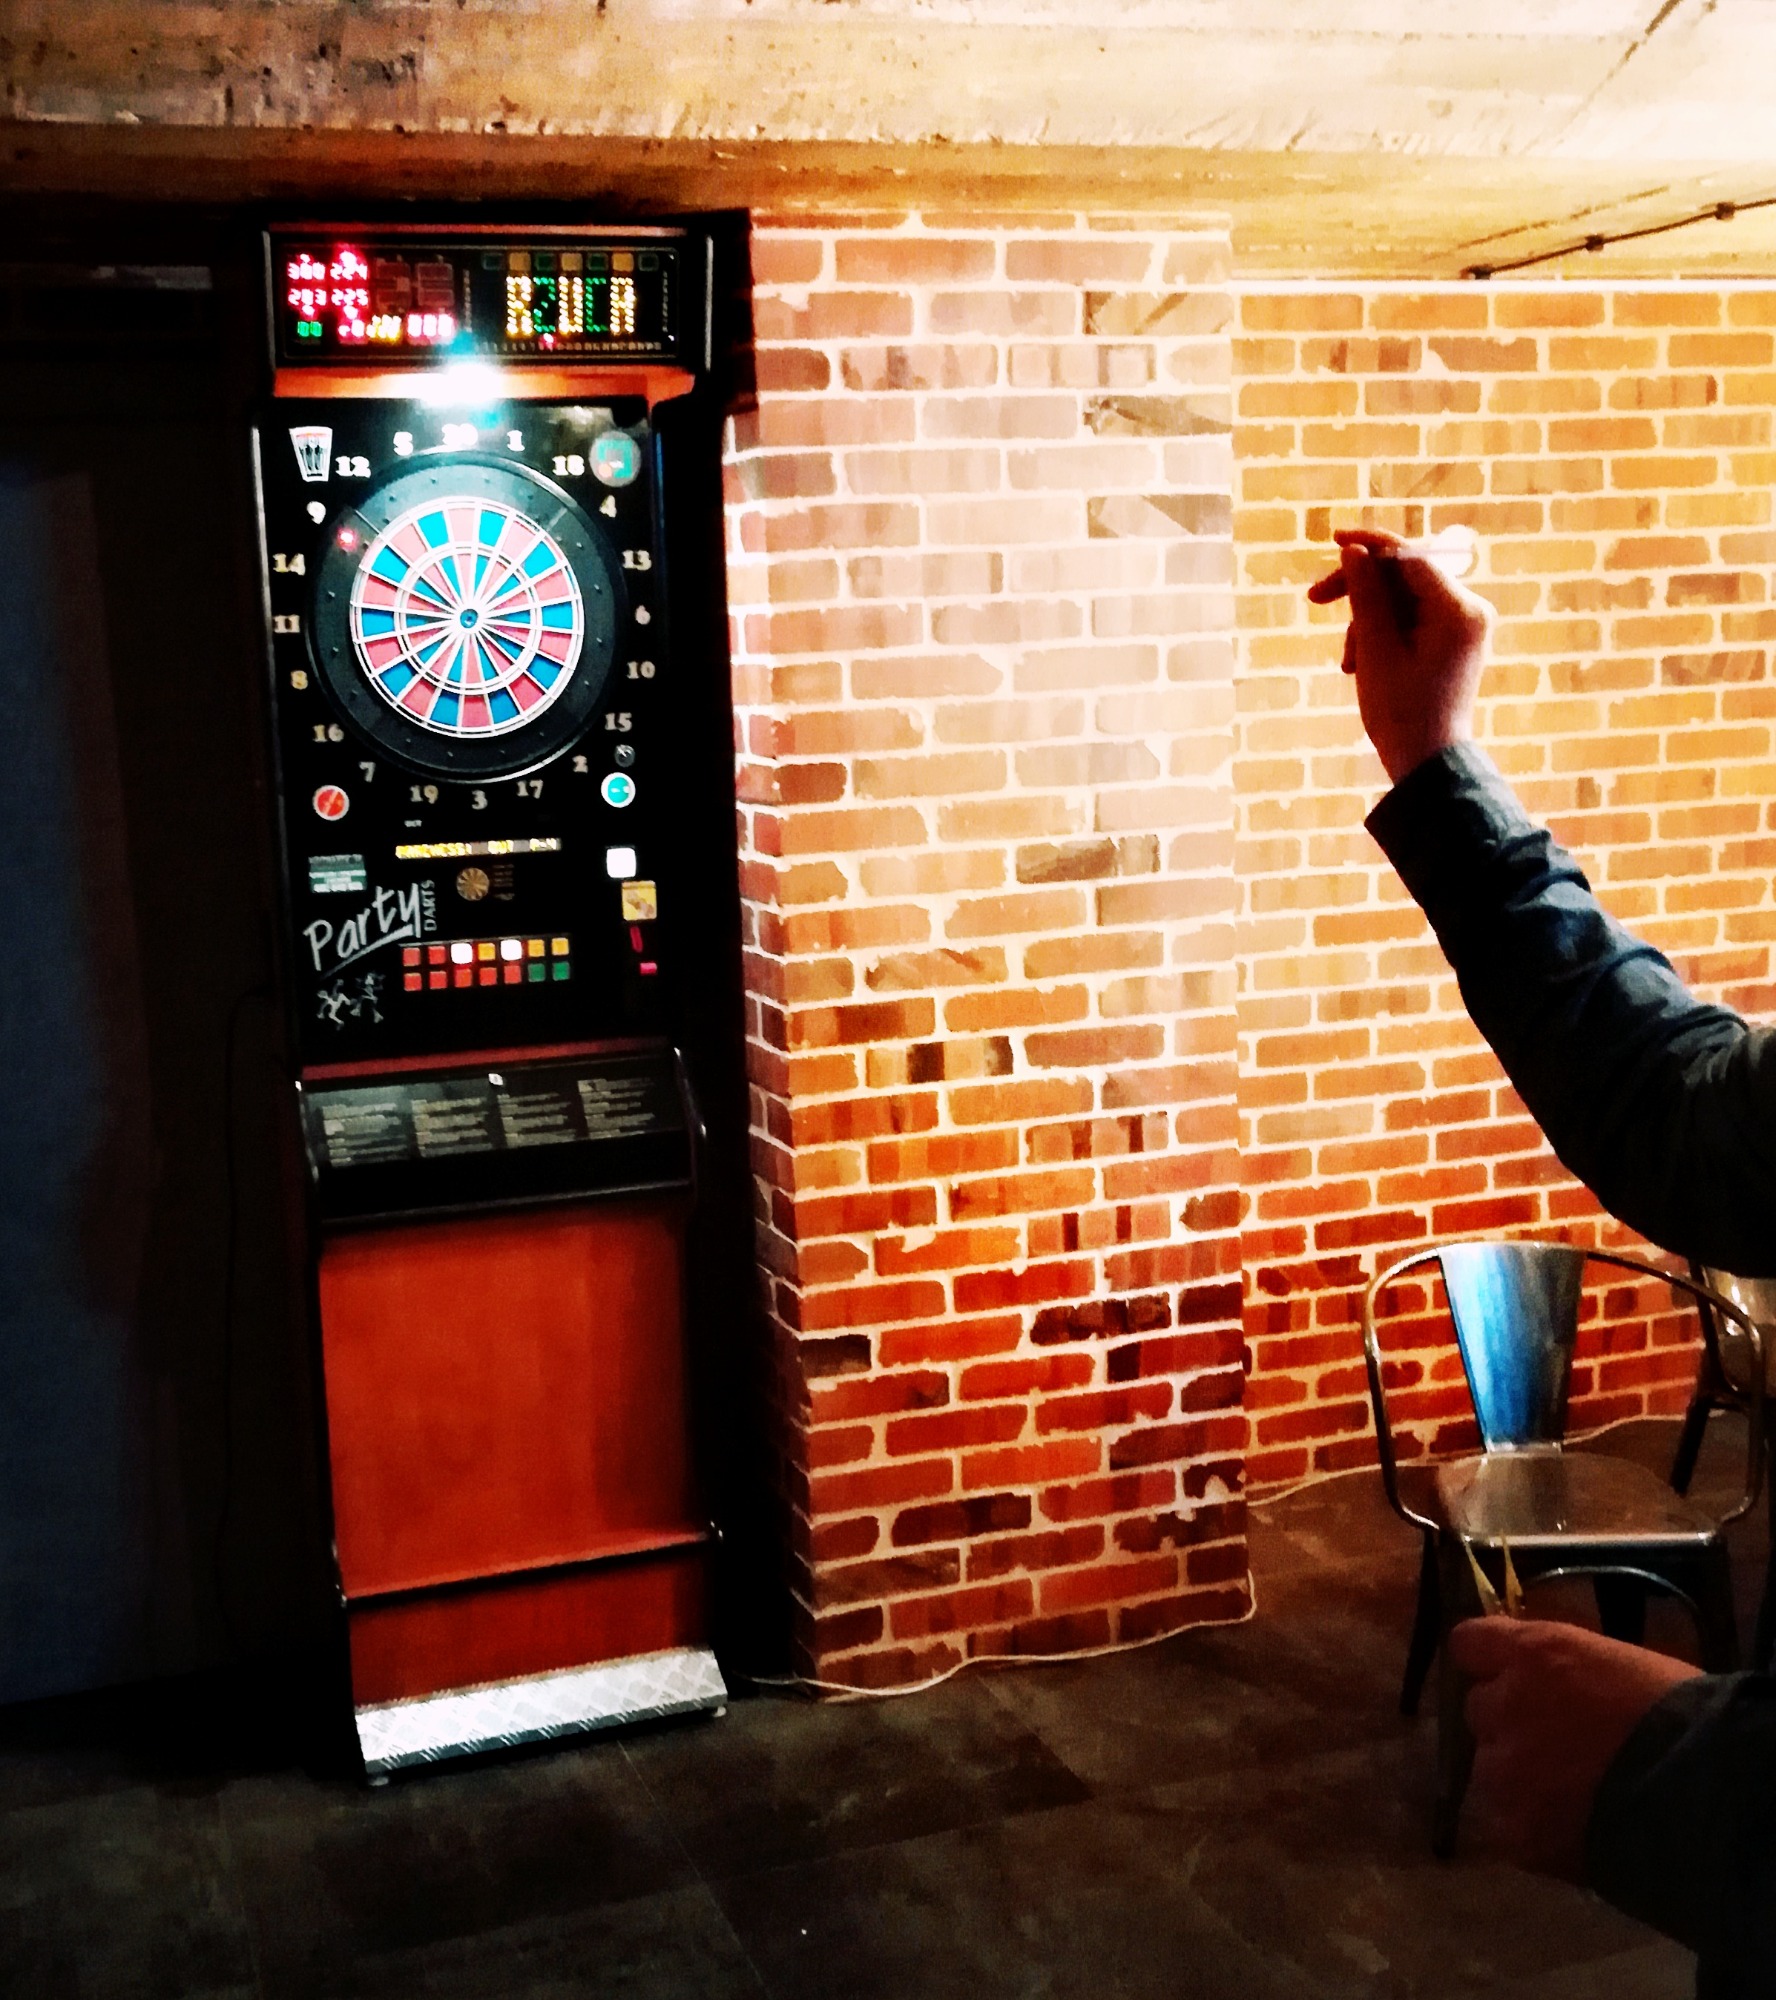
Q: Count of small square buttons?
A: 14